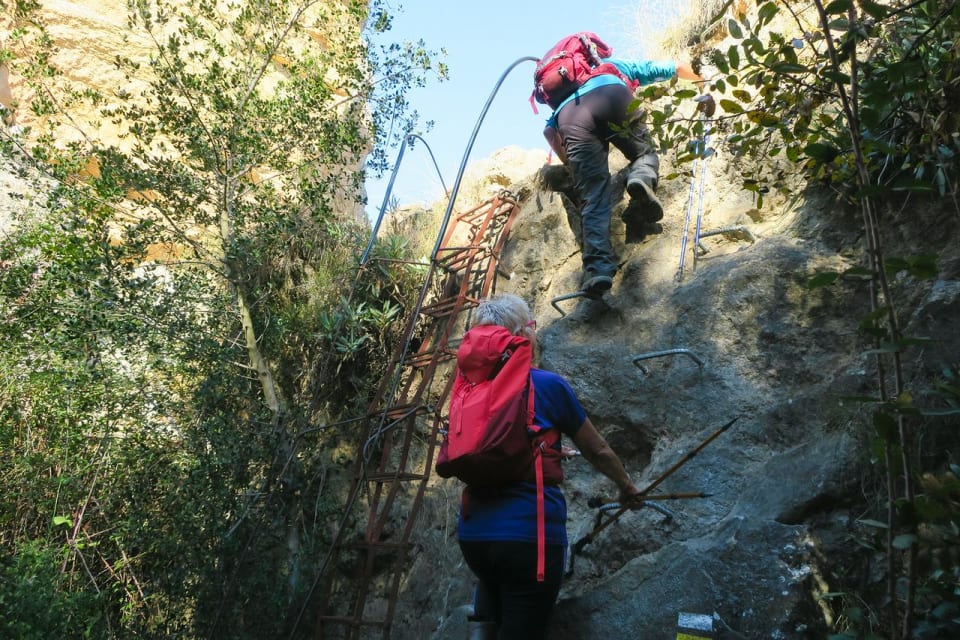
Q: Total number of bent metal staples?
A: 4